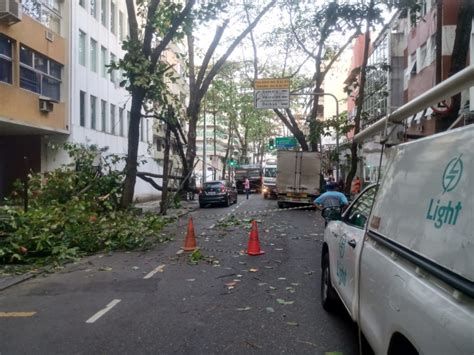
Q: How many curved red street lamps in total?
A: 0